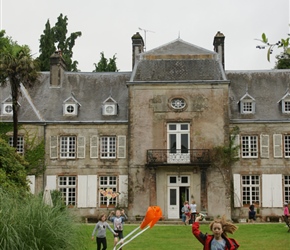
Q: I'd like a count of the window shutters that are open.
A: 15